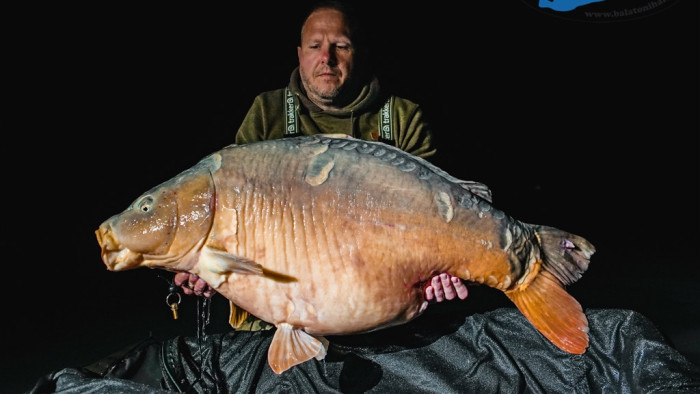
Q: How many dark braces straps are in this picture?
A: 2